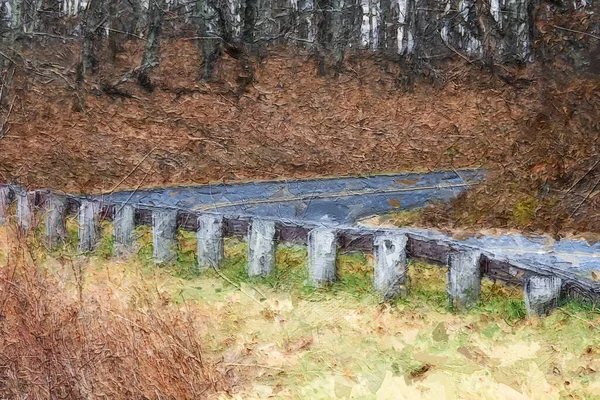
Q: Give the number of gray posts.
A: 12